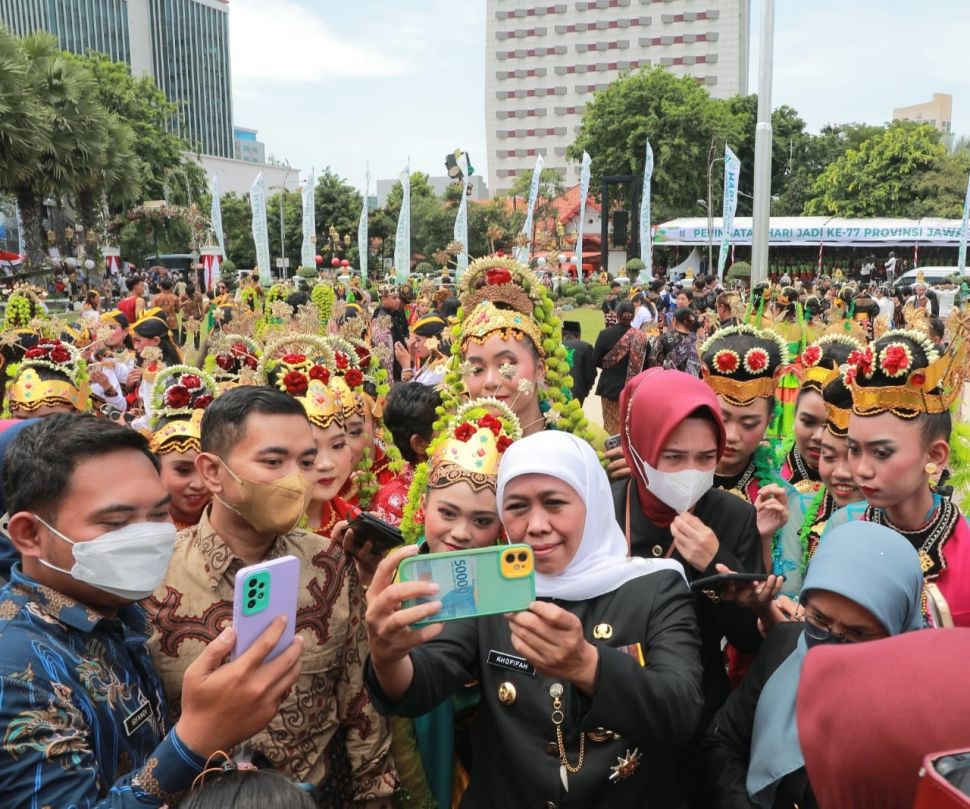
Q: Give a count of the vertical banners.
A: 11